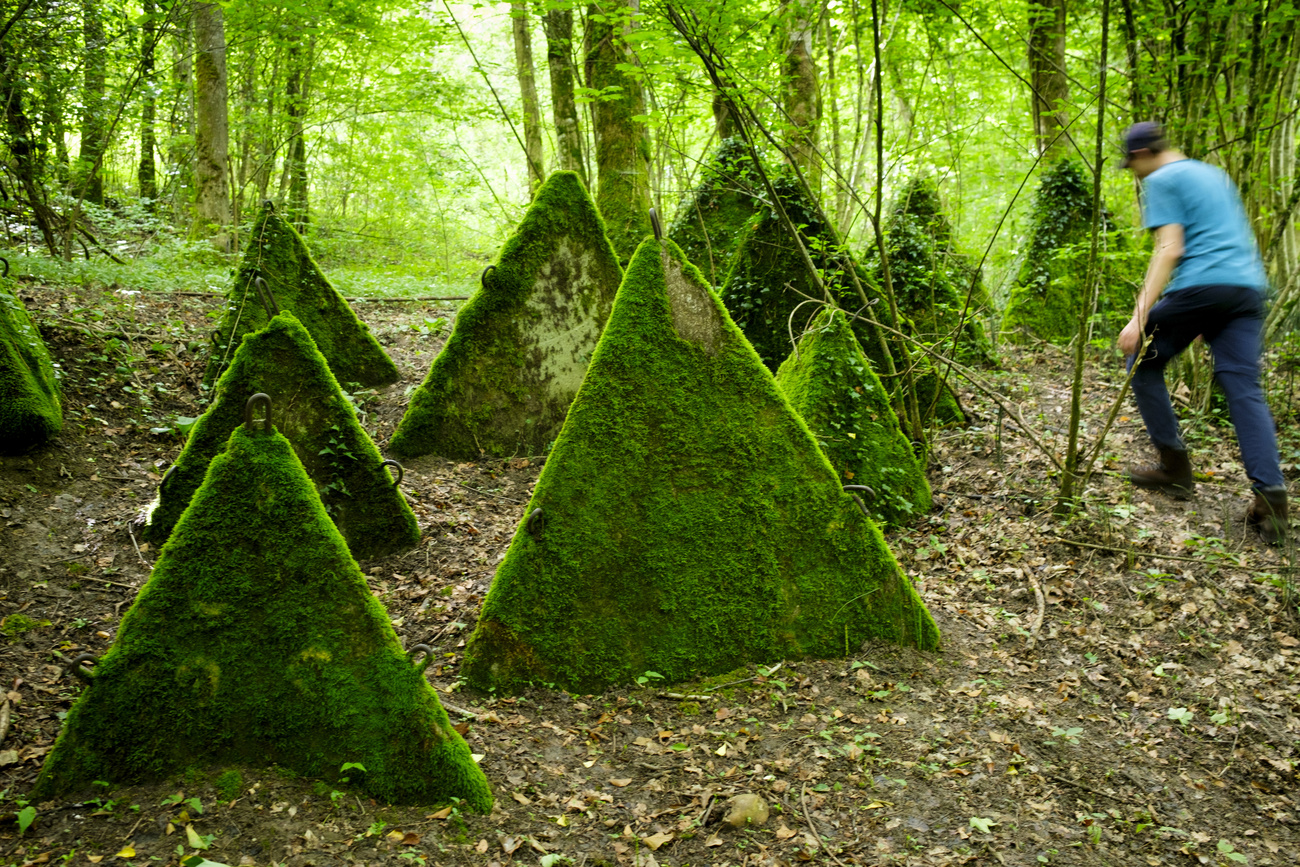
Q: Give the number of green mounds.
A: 11